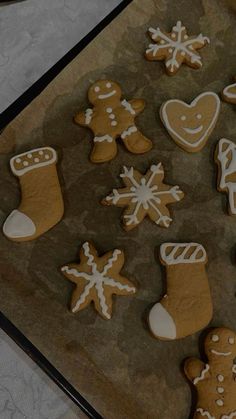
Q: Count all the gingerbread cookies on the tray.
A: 10